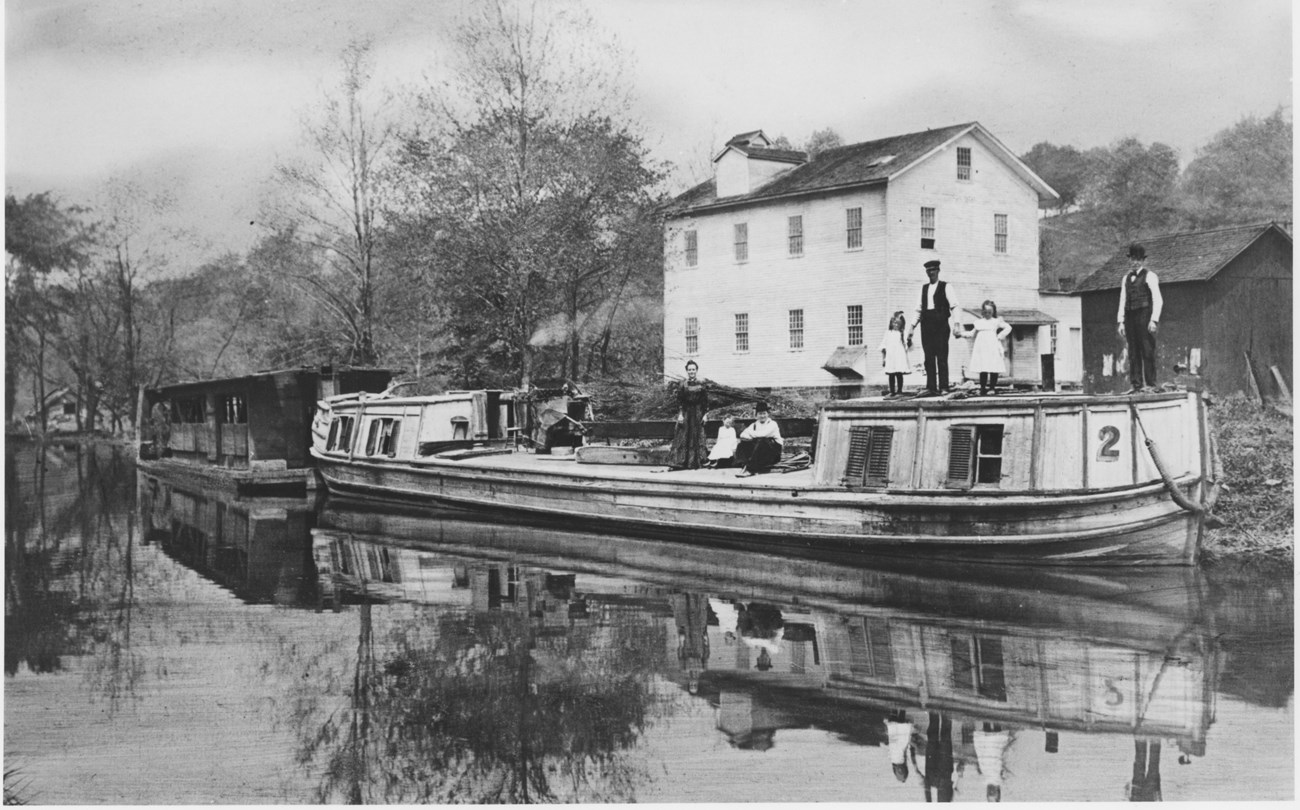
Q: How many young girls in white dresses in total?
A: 3